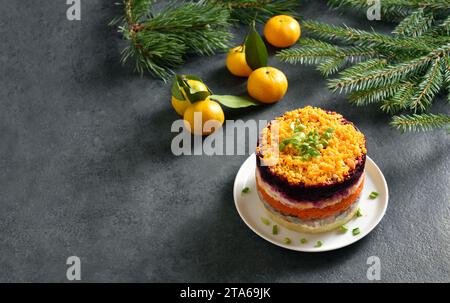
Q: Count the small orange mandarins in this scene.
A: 5